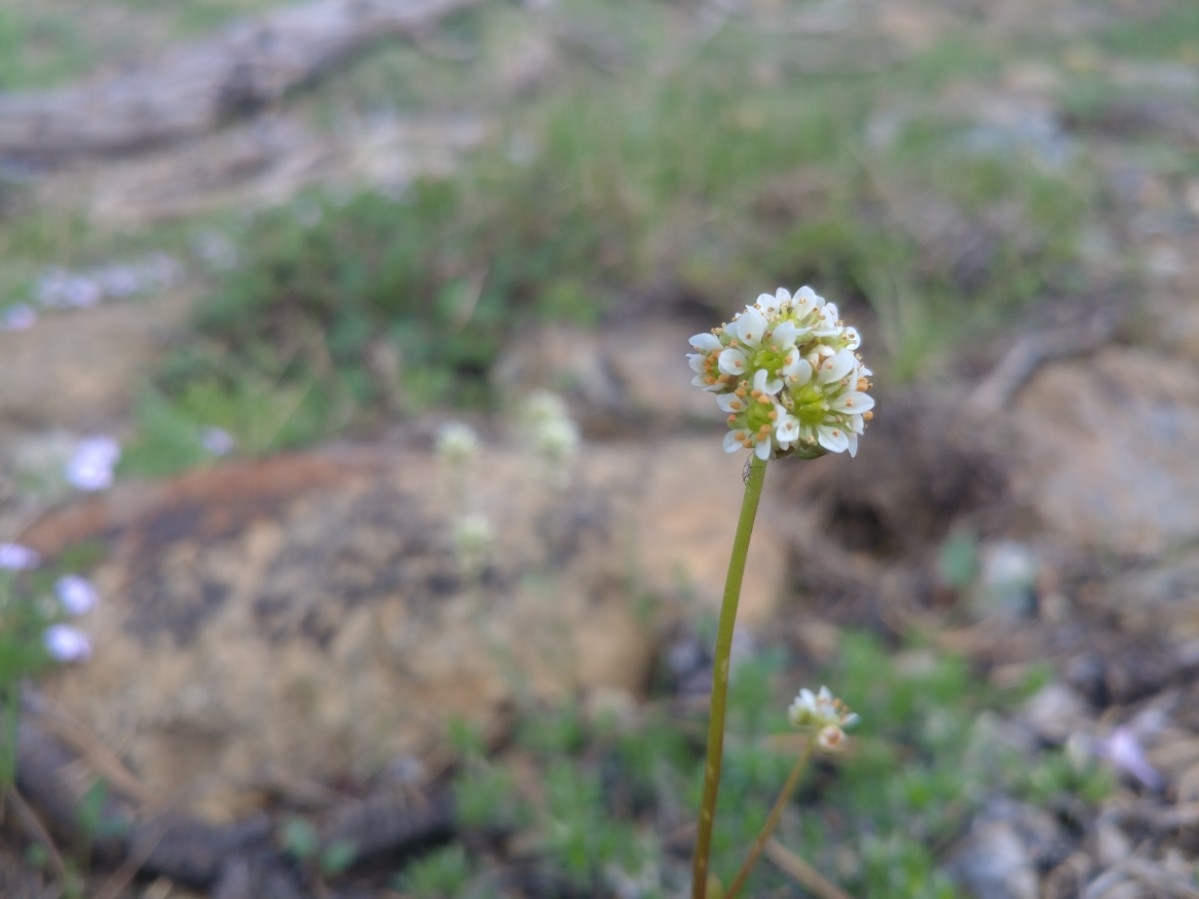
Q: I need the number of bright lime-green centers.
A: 3